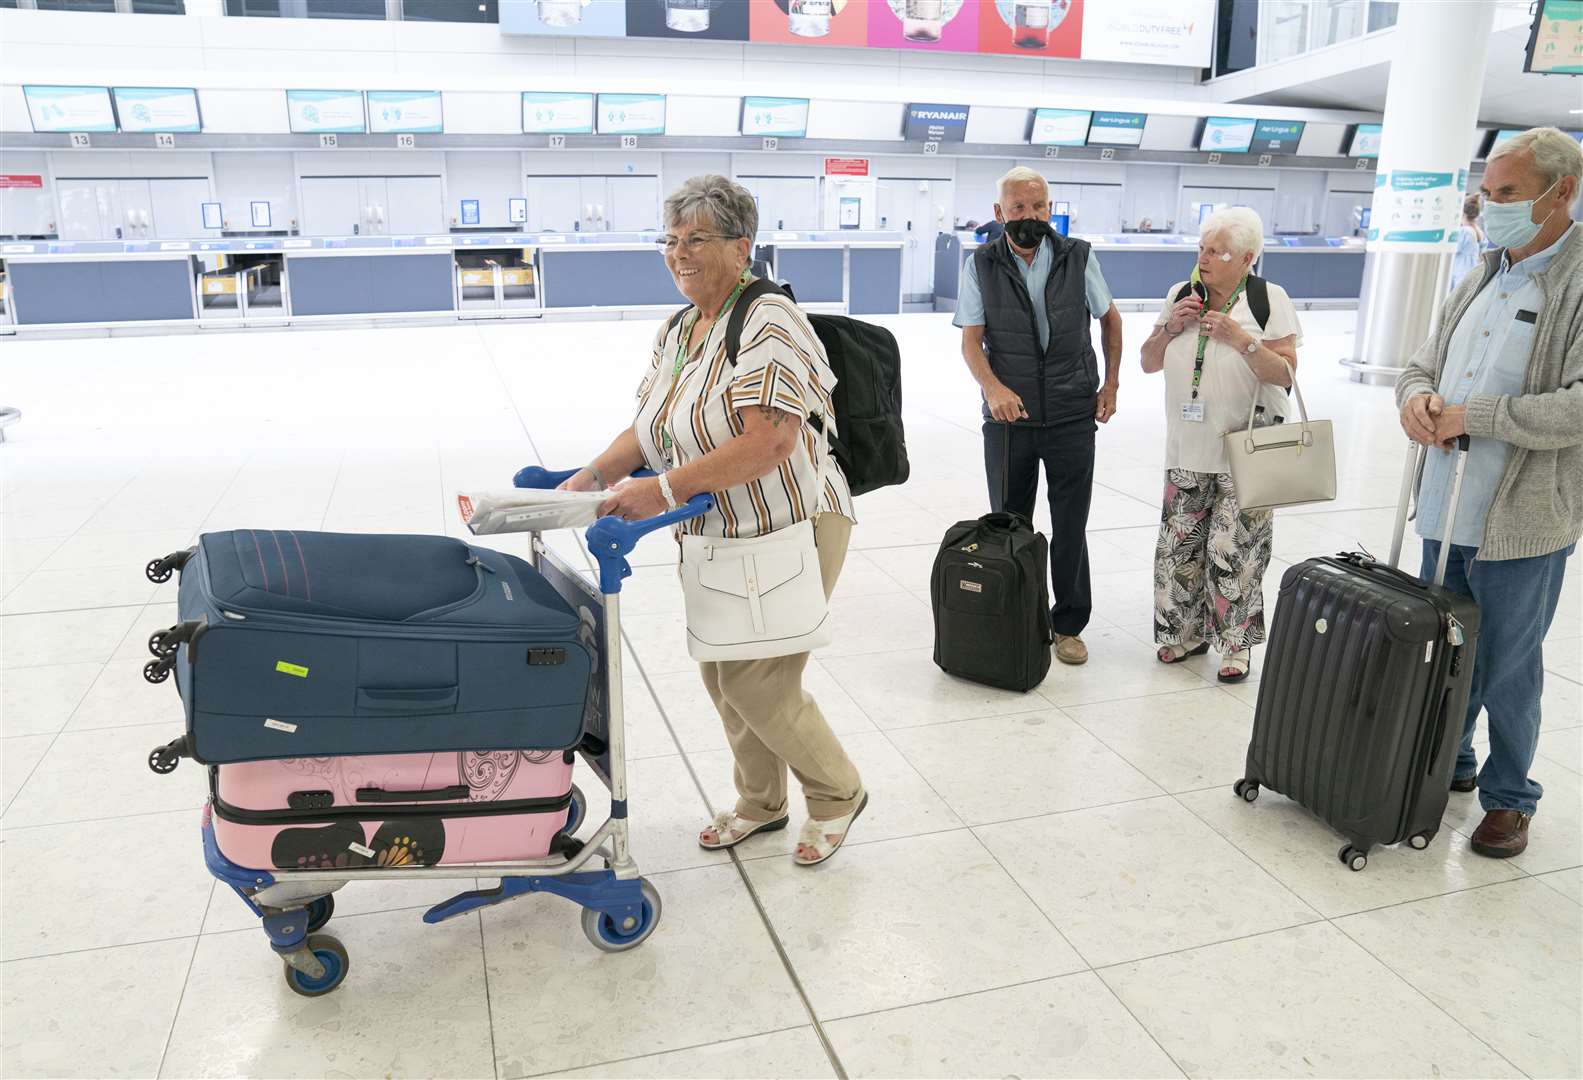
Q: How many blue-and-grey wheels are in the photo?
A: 4